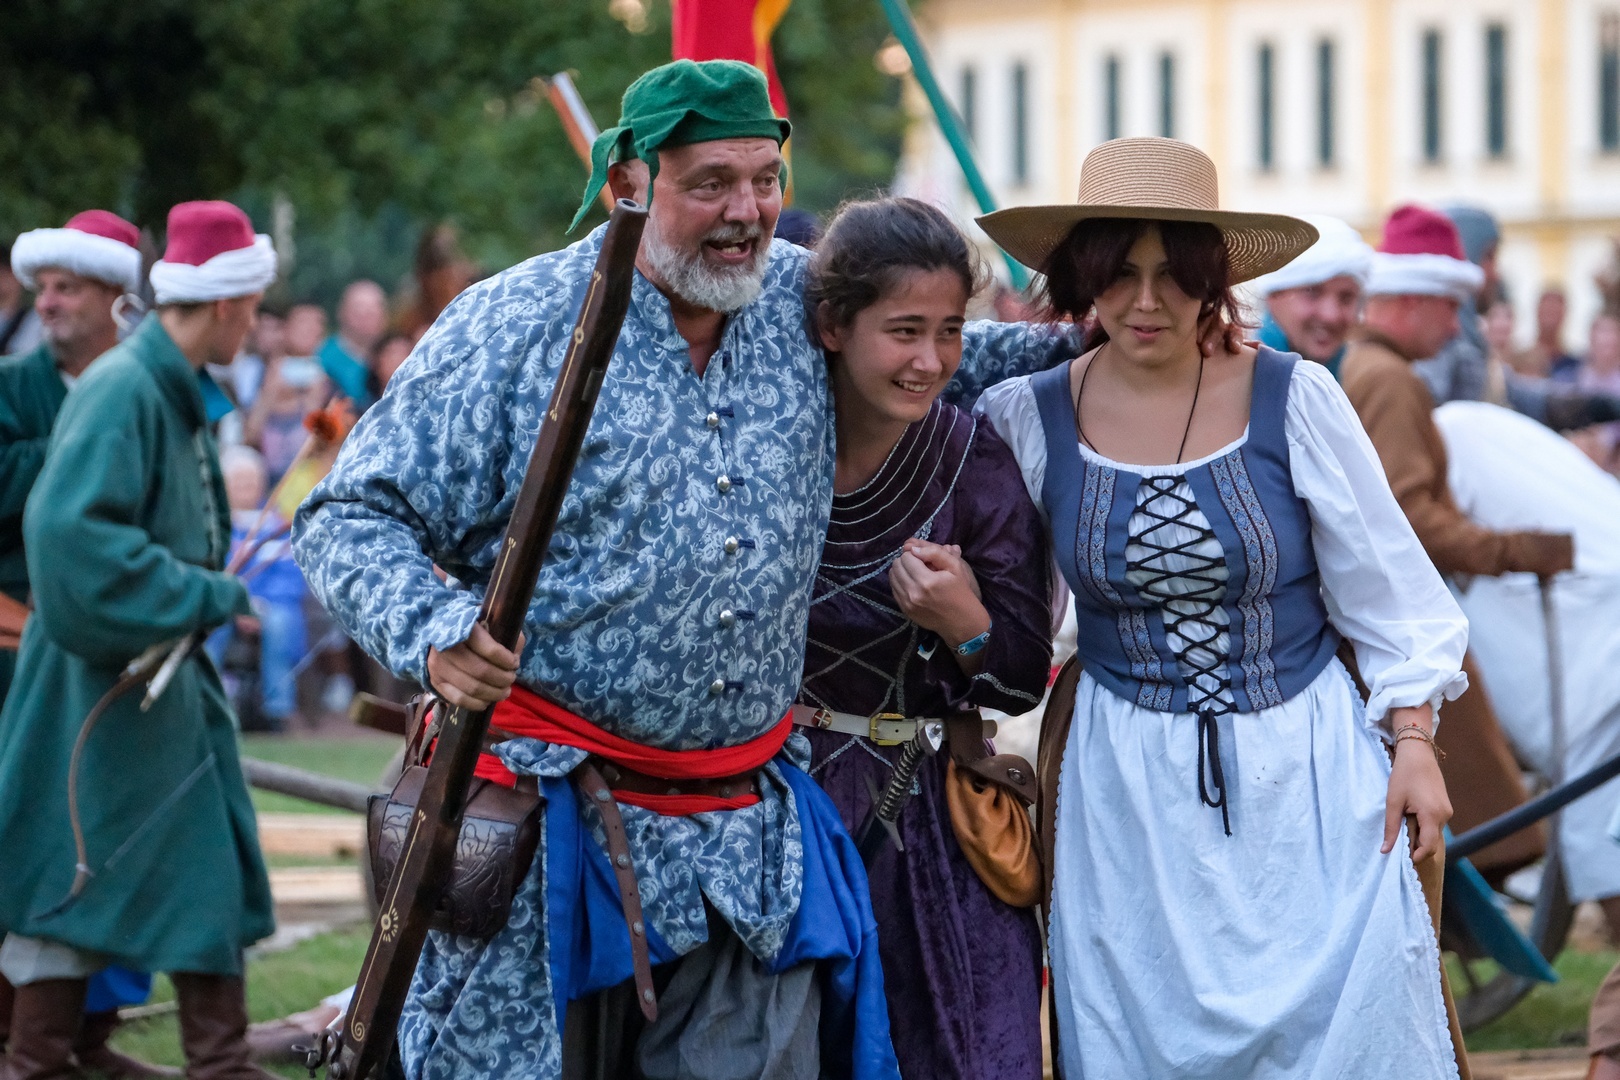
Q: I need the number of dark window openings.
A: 9